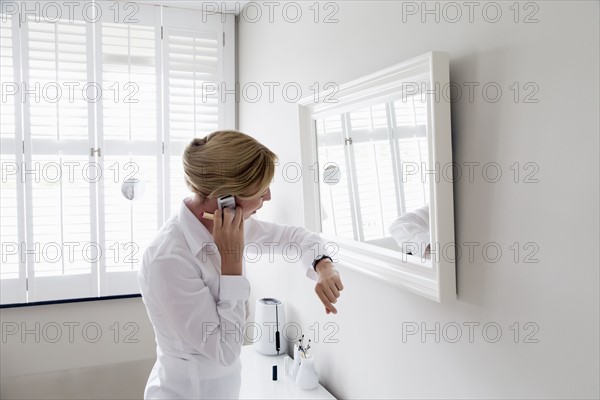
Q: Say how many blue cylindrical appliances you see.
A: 0